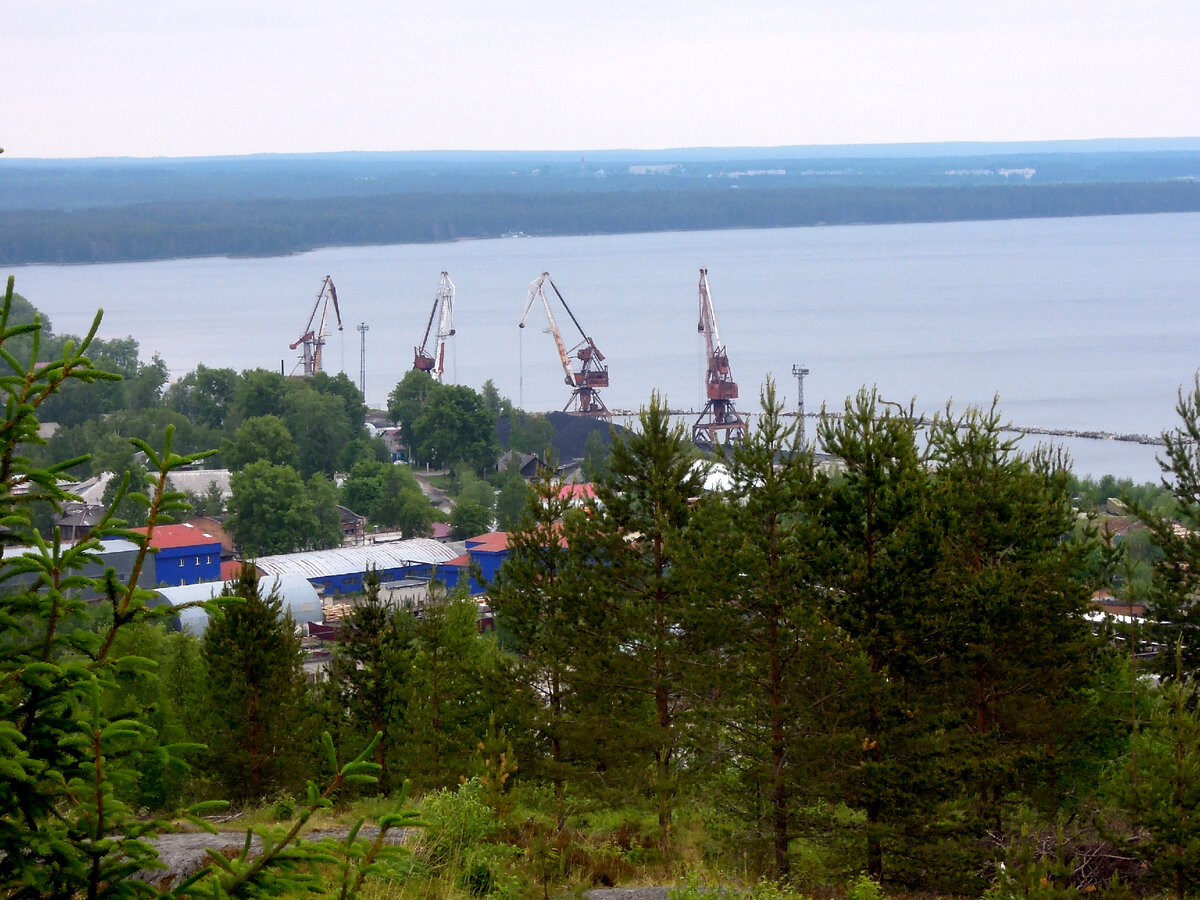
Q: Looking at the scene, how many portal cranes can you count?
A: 4